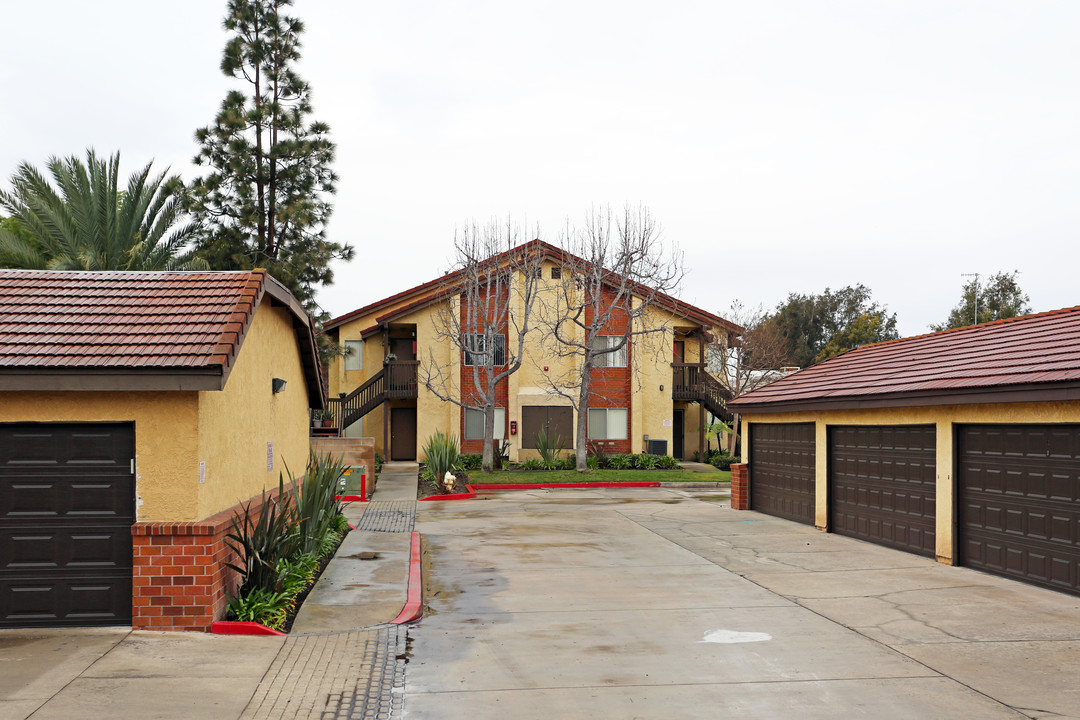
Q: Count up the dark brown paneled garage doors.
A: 4